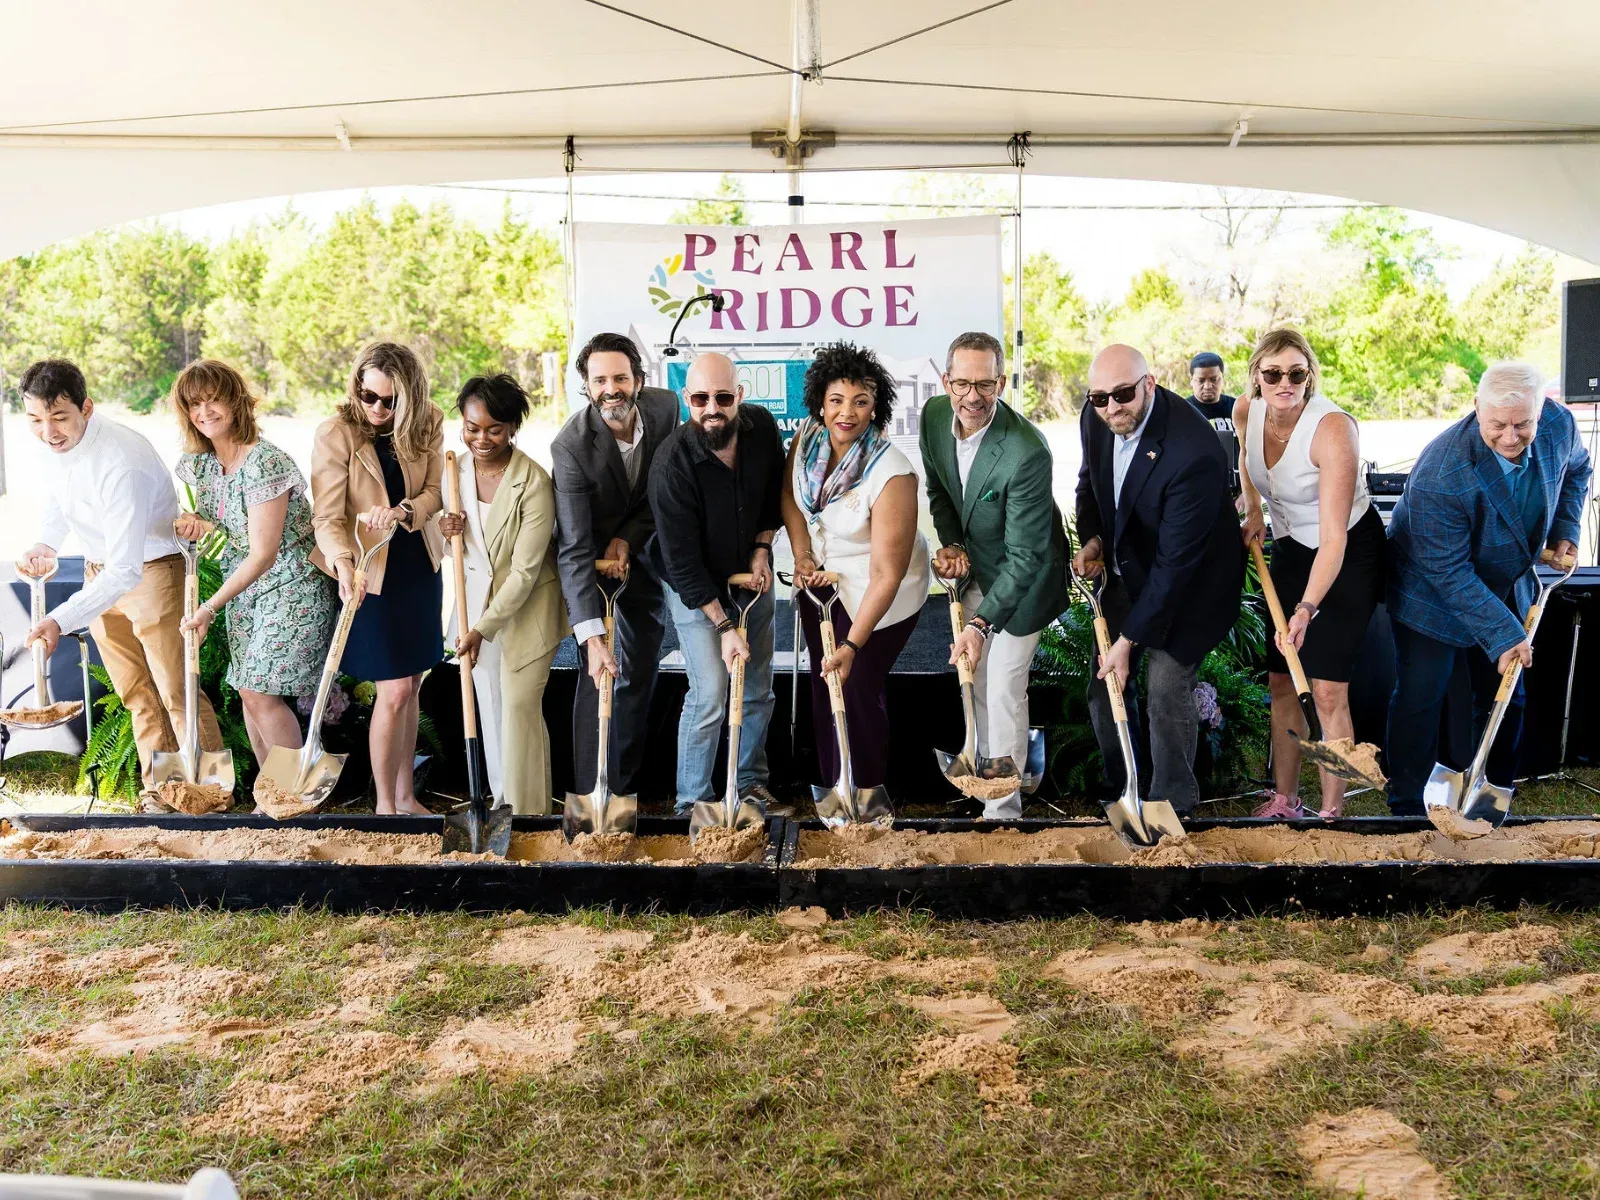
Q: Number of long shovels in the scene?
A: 2